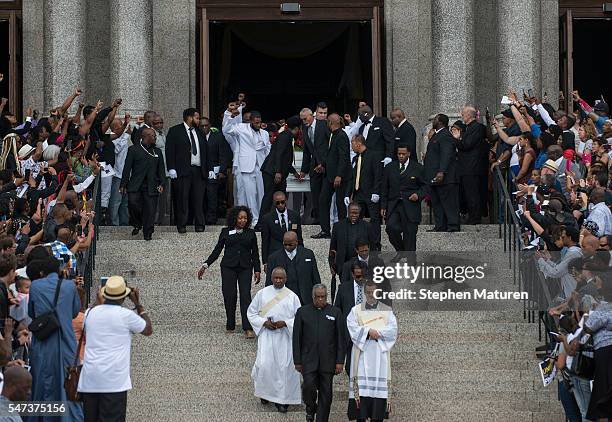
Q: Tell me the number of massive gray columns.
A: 4